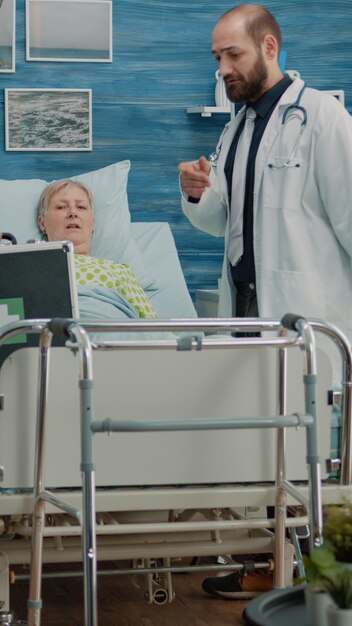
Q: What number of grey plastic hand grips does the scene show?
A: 2